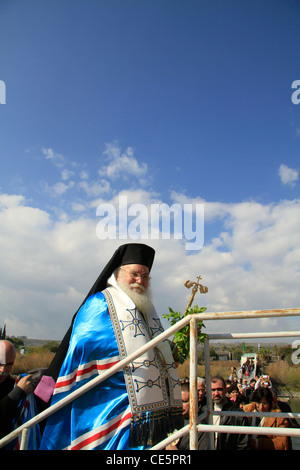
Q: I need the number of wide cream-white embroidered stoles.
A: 1